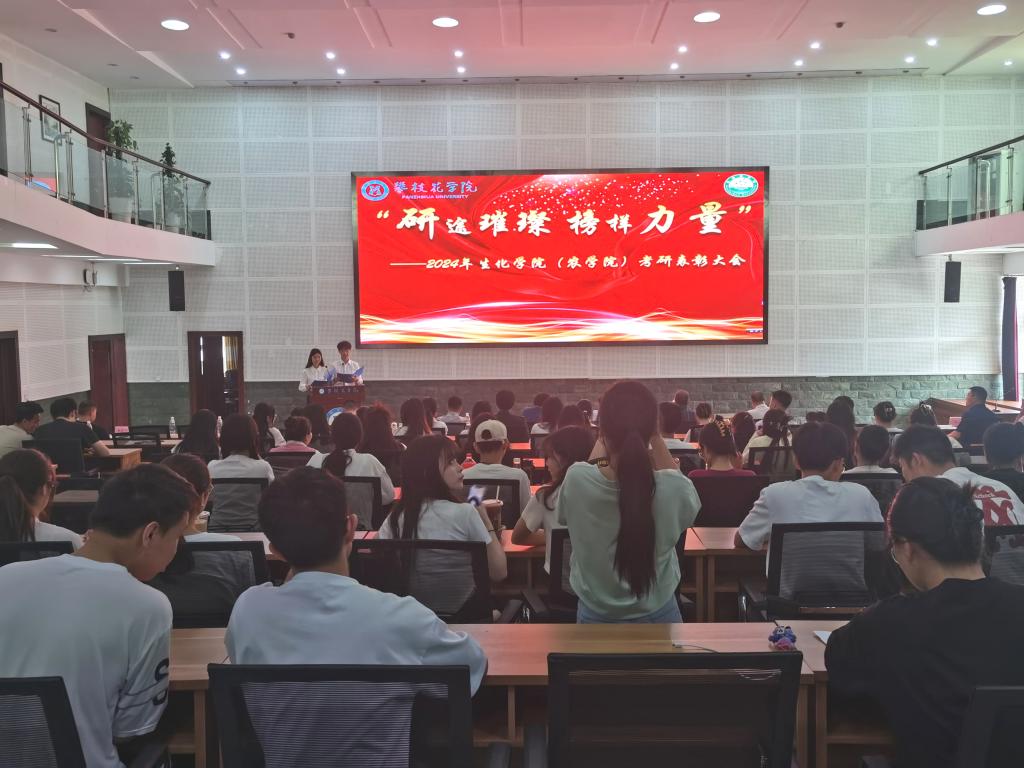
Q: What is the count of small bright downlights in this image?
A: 13